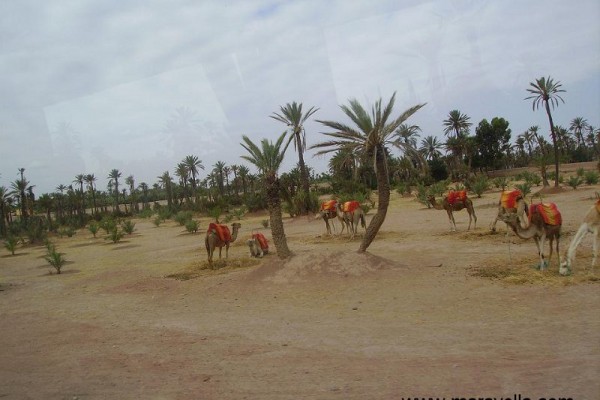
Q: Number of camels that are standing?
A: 7